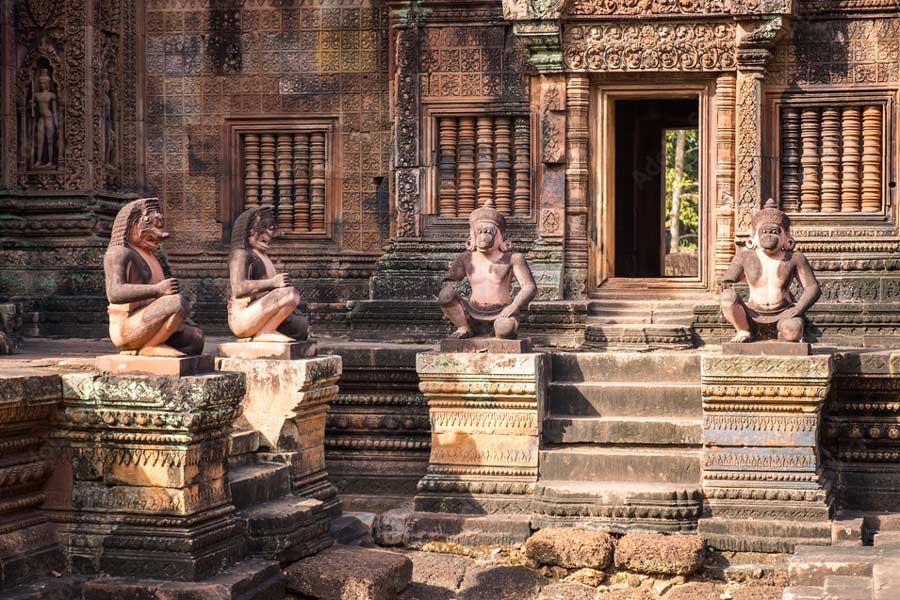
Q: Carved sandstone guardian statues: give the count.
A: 4